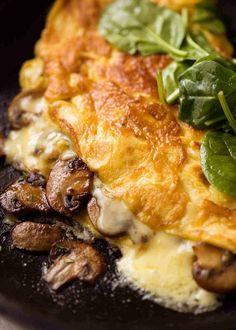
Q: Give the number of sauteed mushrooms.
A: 7